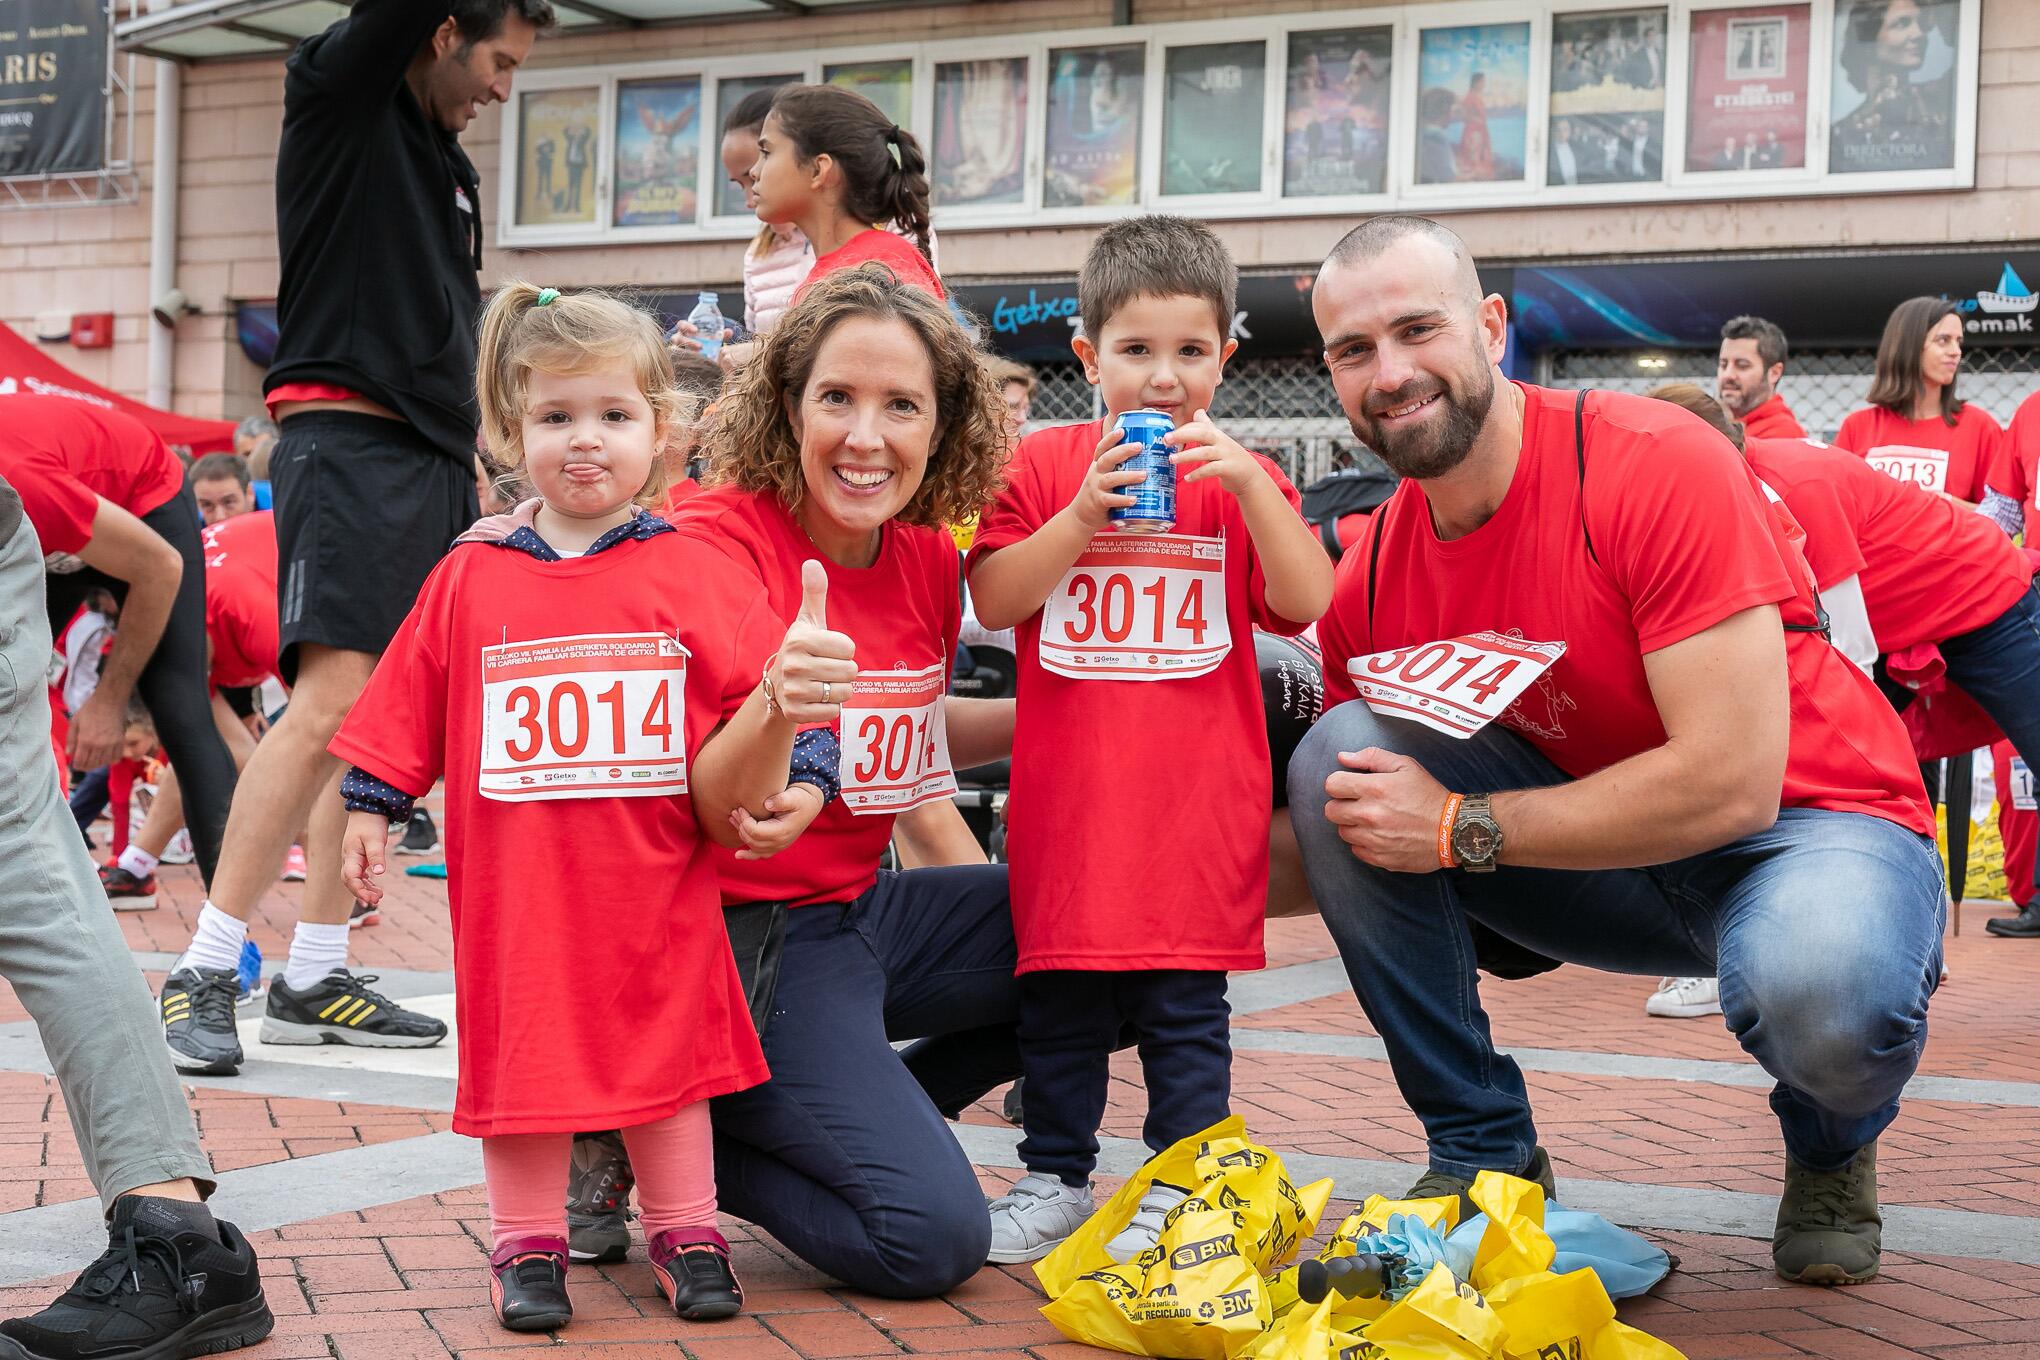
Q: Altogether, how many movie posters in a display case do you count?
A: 12